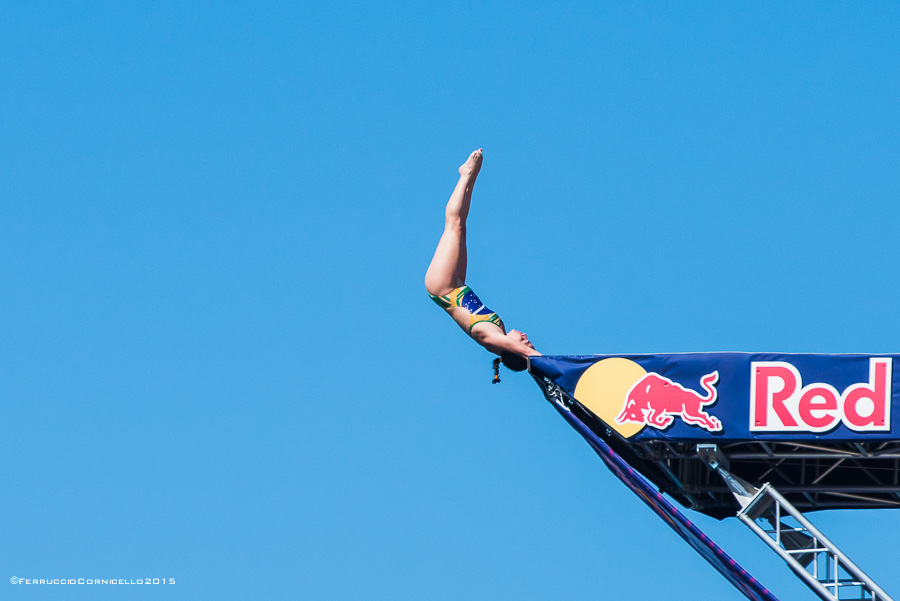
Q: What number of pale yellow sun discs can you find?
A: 1